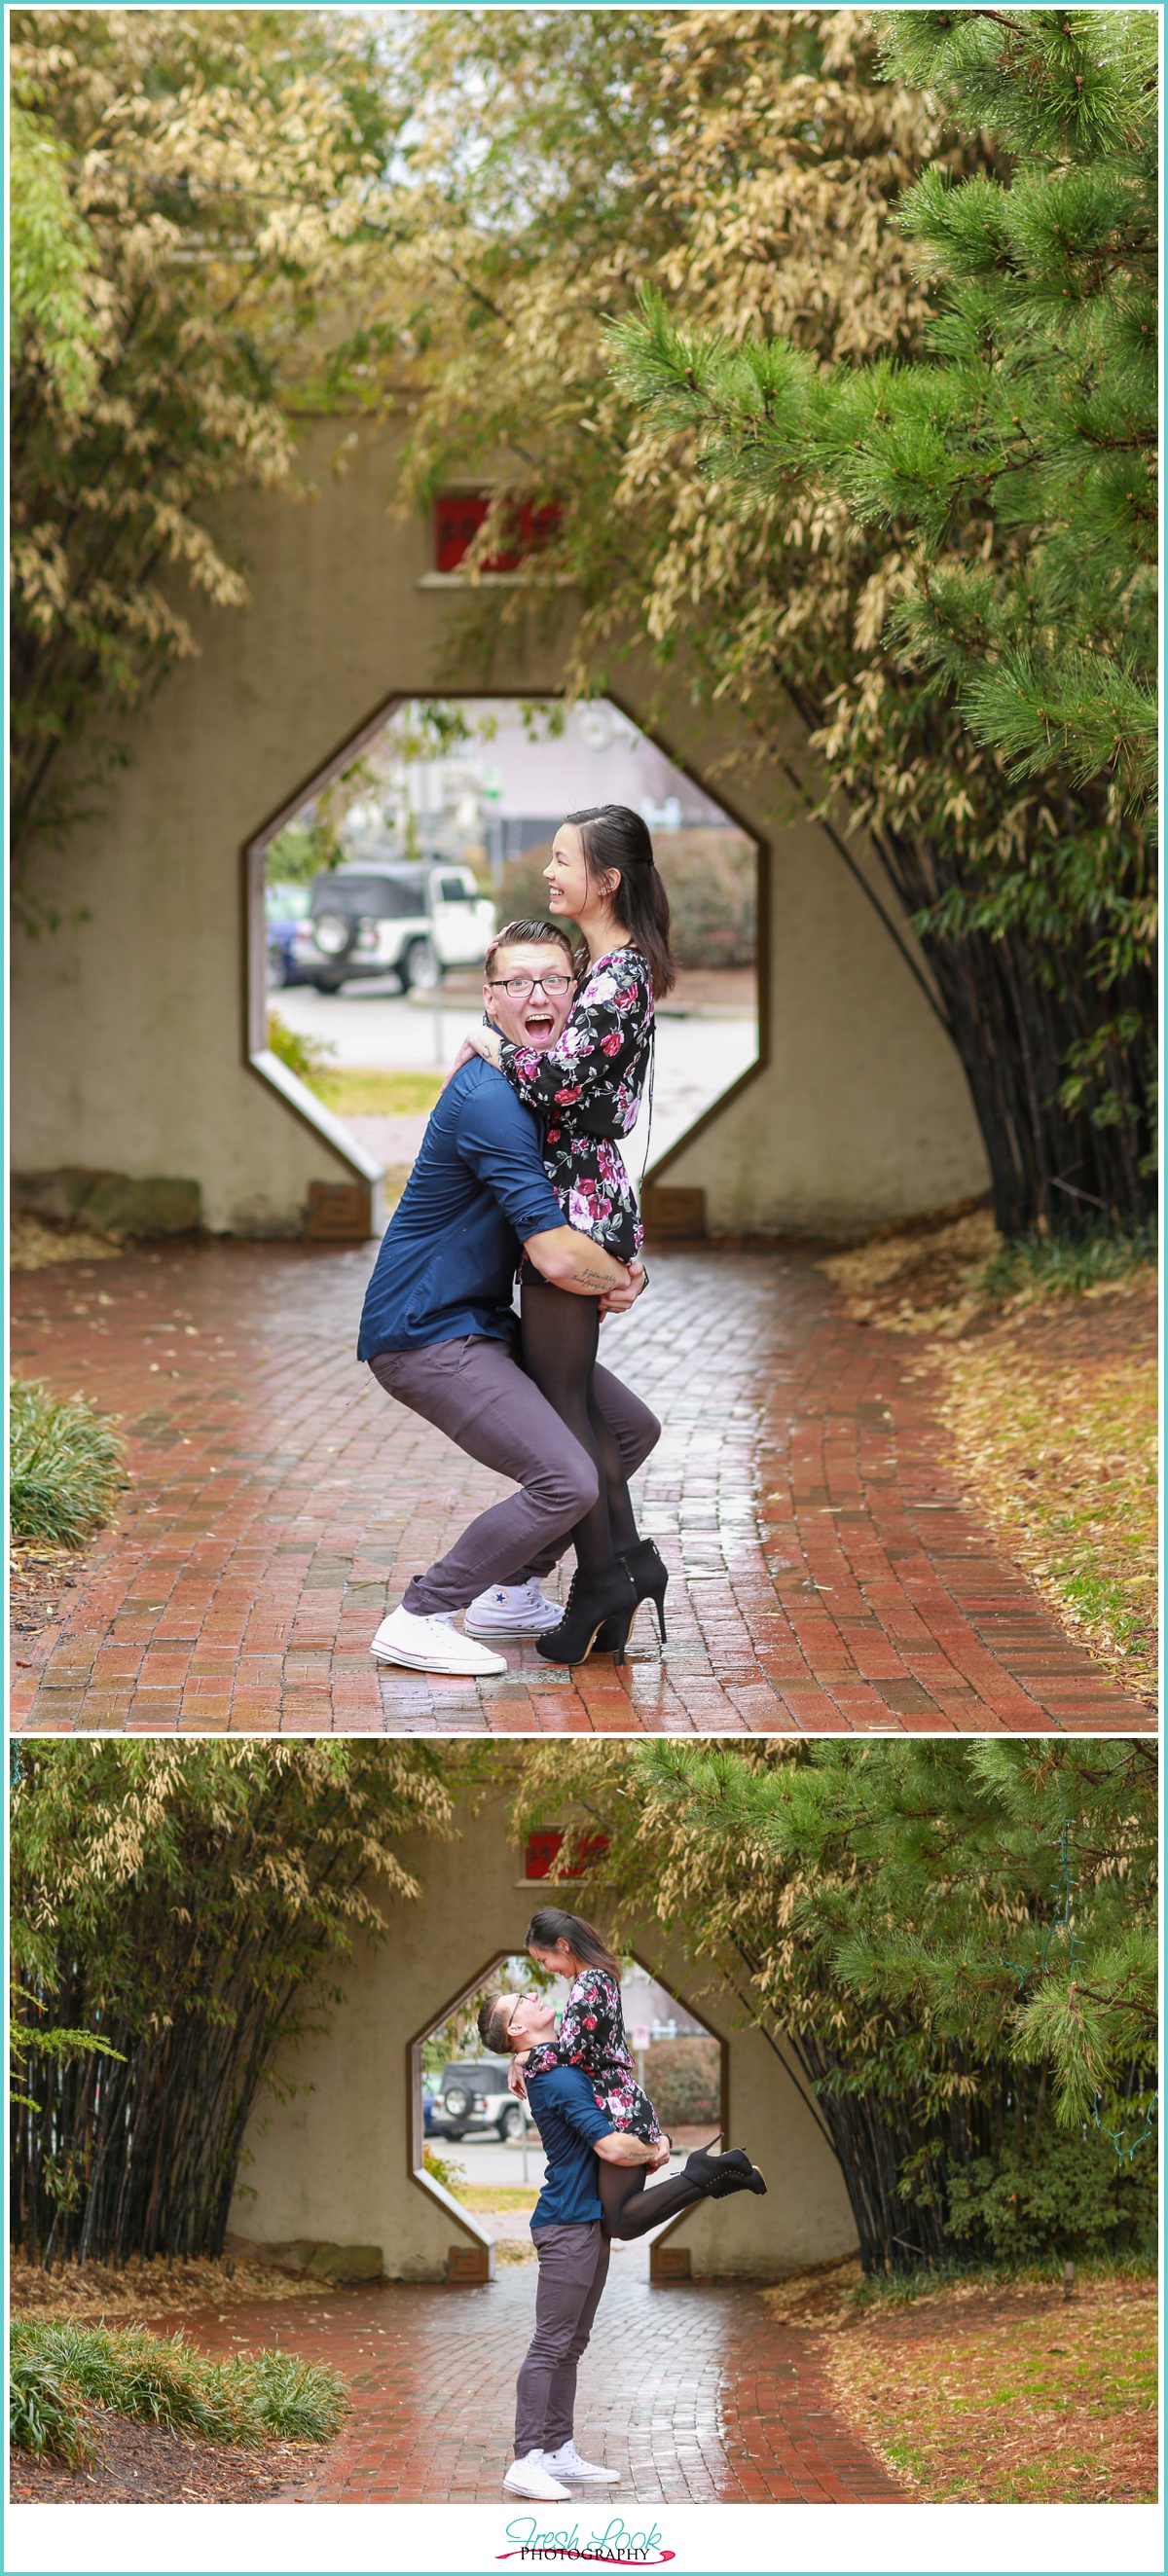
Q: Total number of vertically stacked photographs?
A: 2